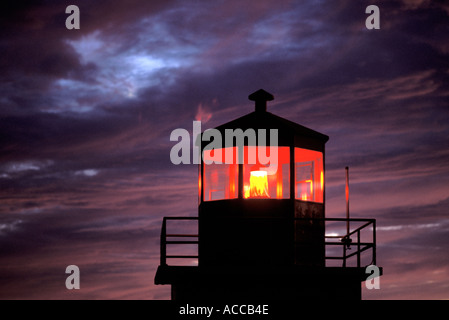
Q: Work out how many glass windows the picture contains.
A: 3